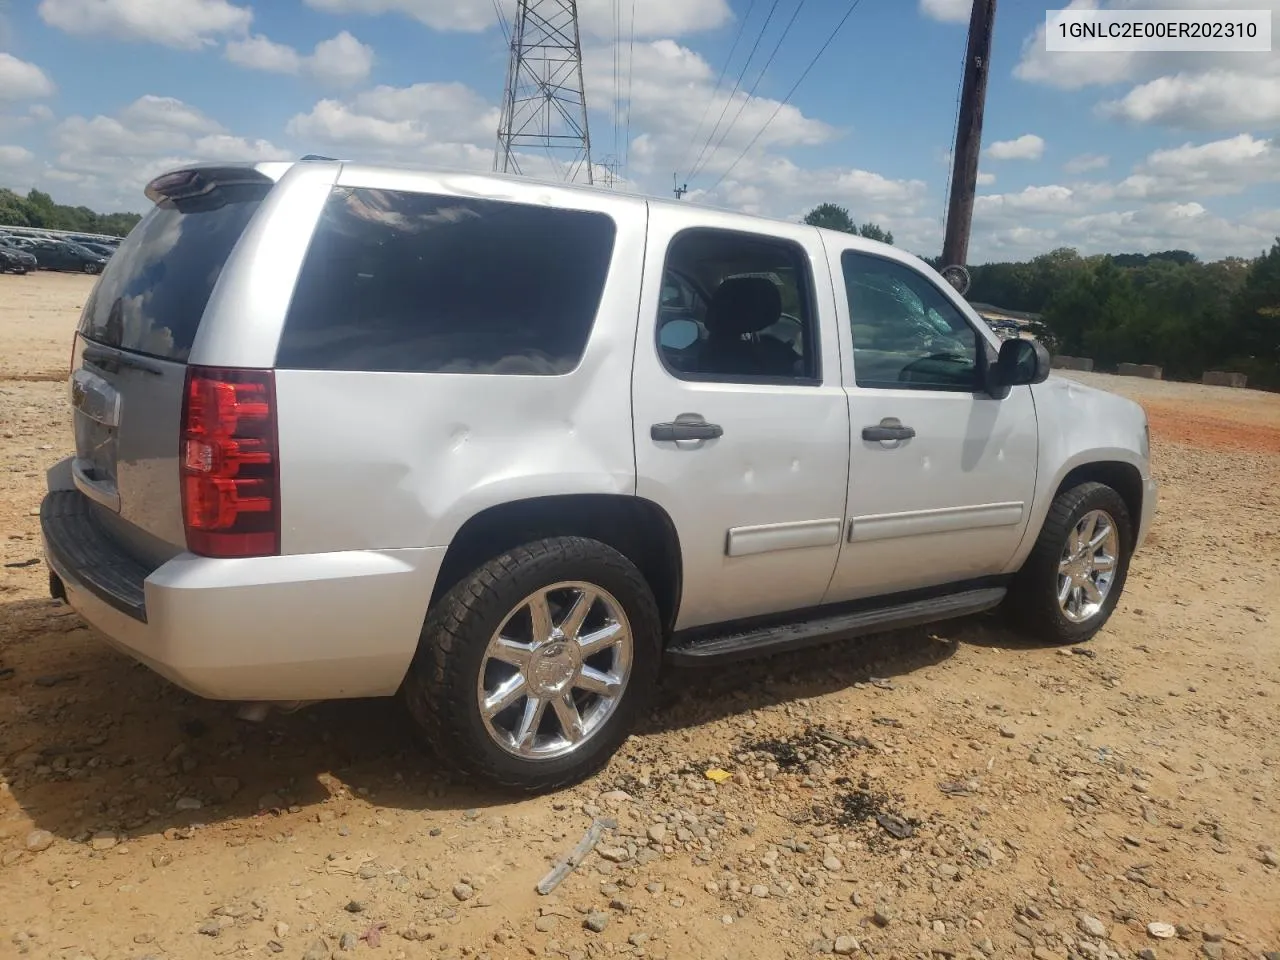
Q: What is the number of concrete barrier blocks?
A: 3